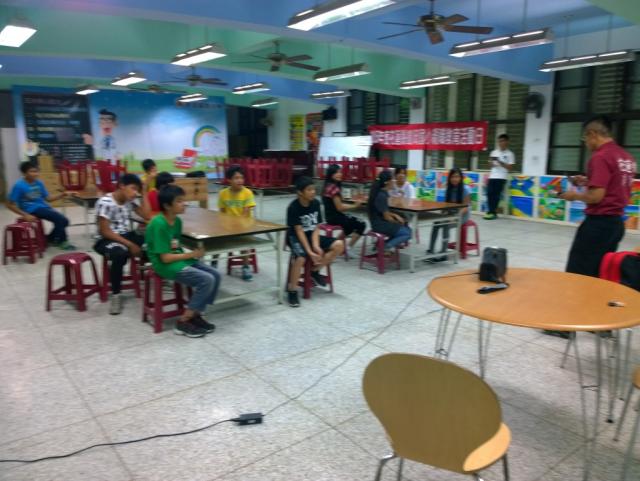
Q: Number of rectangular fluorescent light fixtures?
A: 13